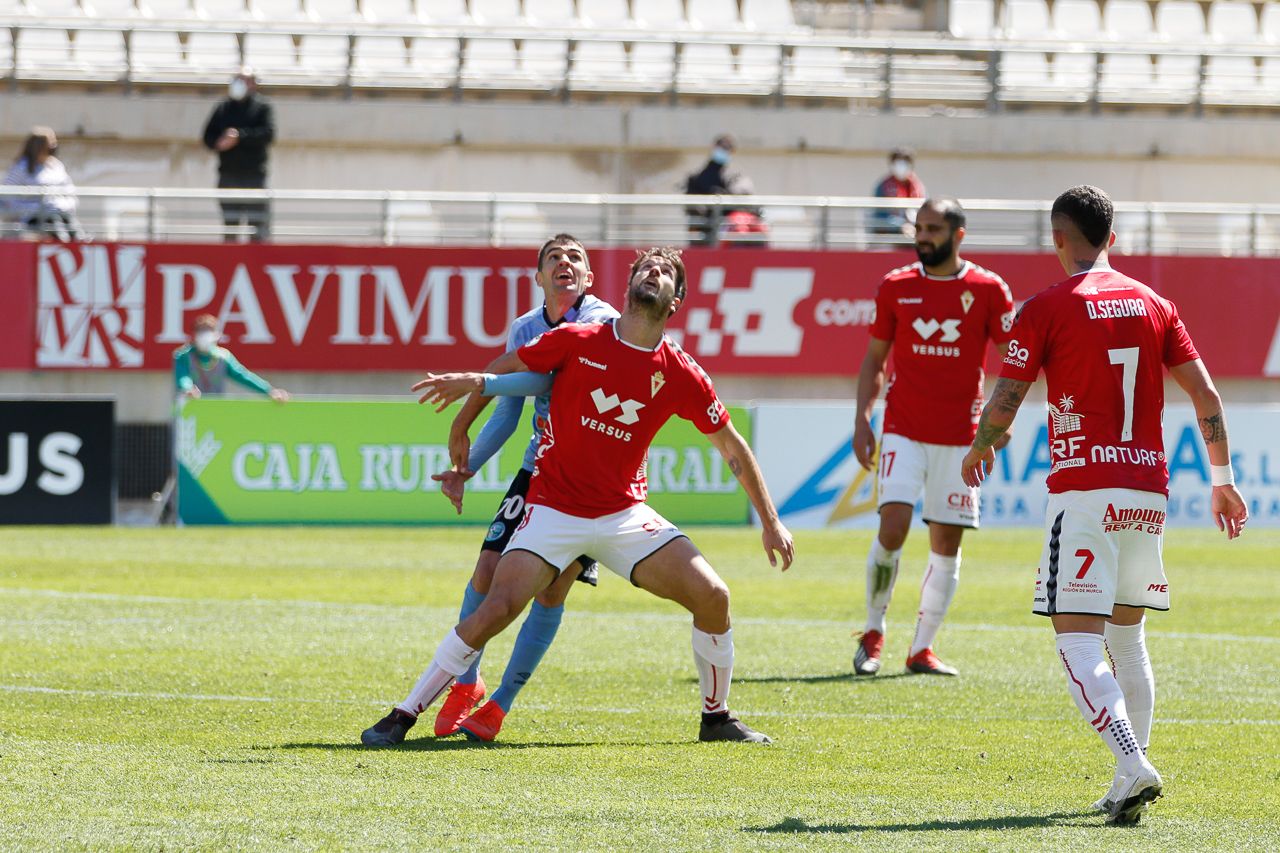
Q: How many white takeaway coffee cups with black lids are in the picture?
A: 0